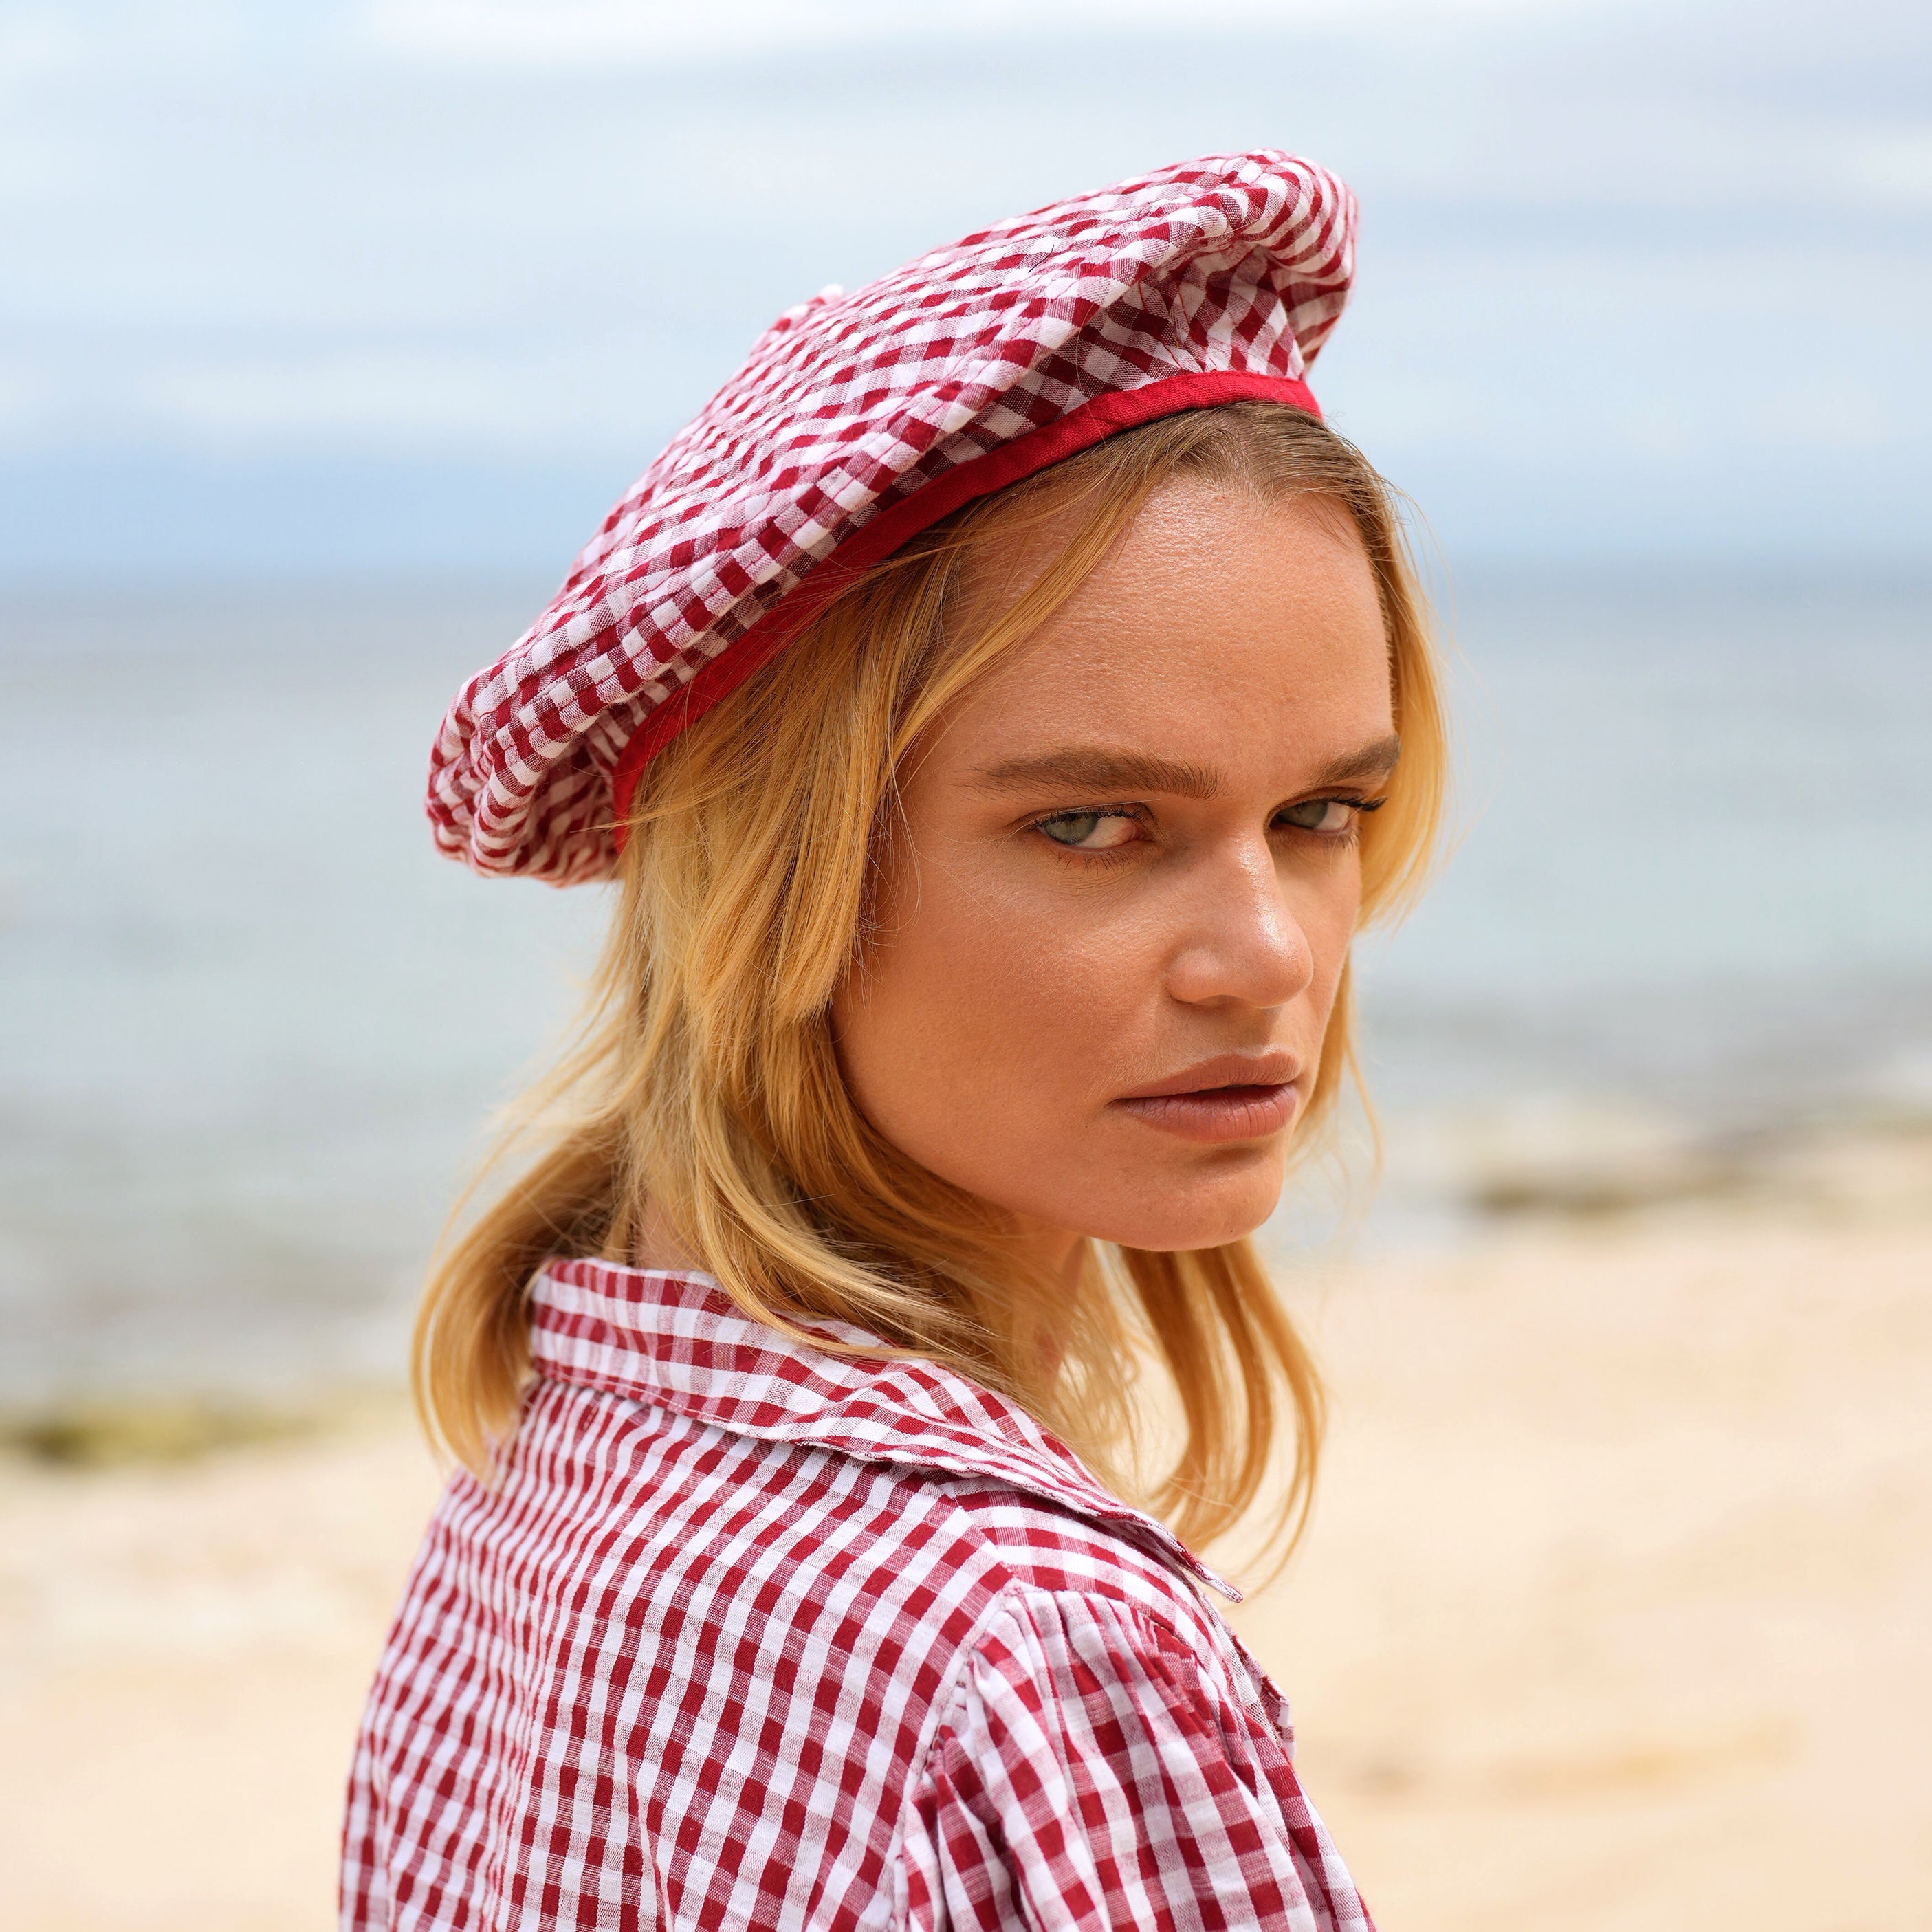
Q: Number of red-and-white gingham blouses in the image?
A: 1